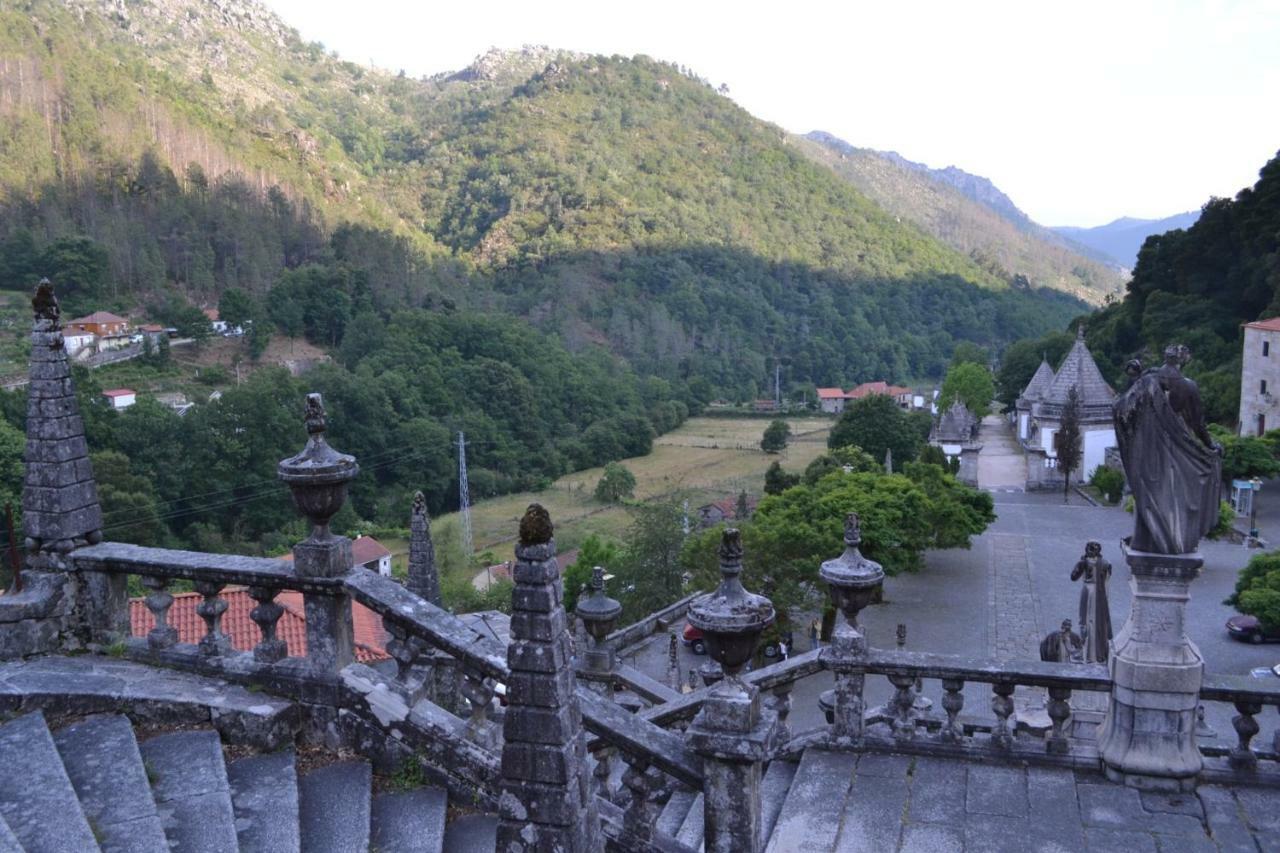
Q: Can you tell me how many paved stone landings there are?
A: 1